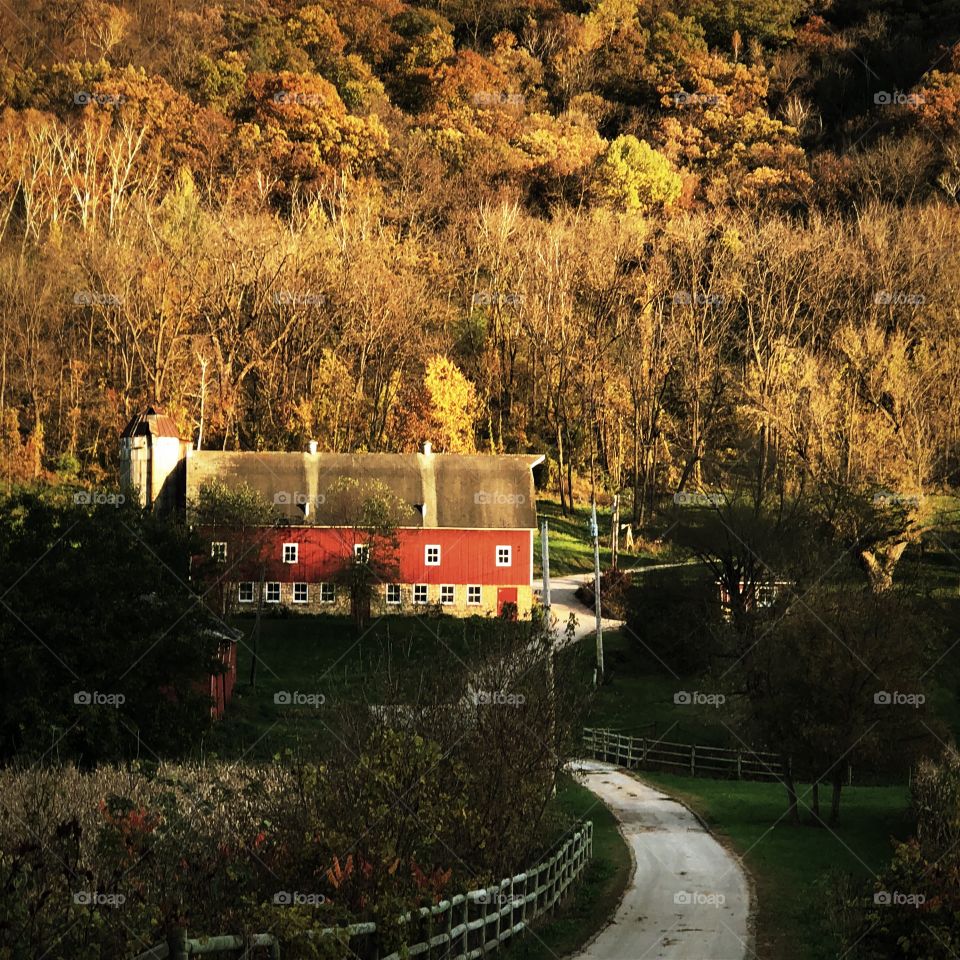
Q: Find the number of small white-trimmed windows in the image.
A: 13